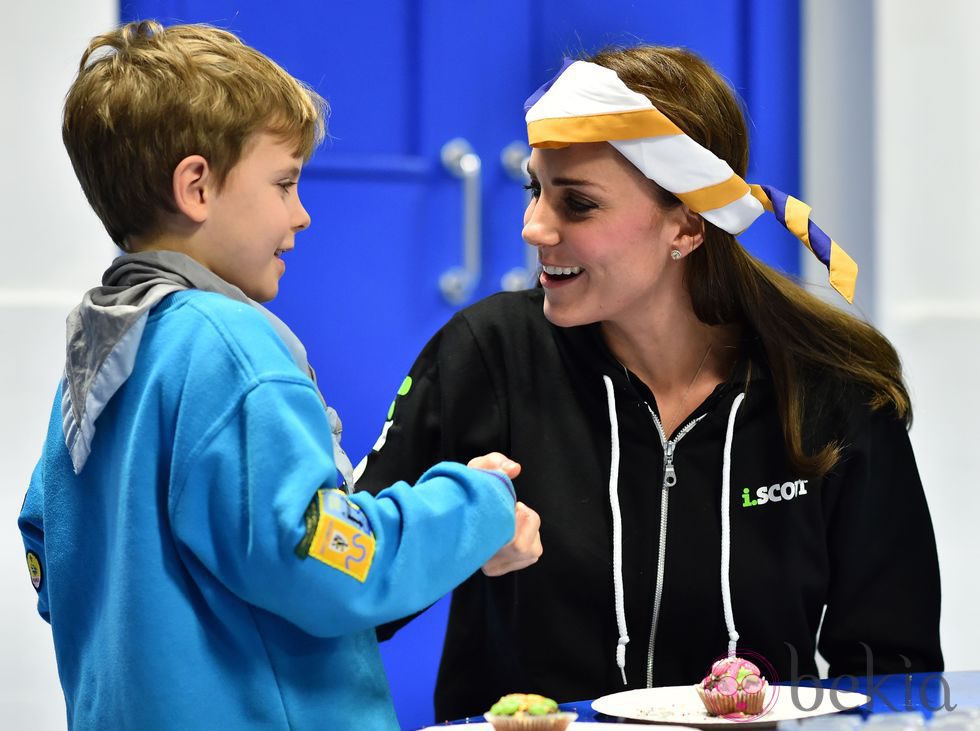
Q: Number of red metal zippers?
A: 0